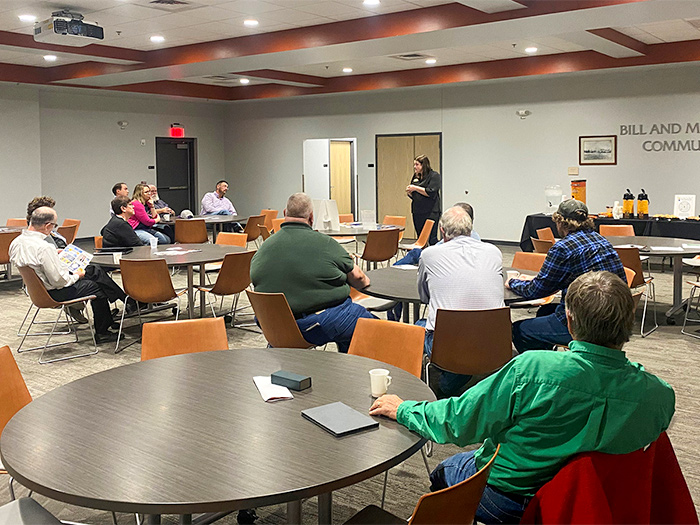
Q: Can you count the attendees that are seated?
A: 12